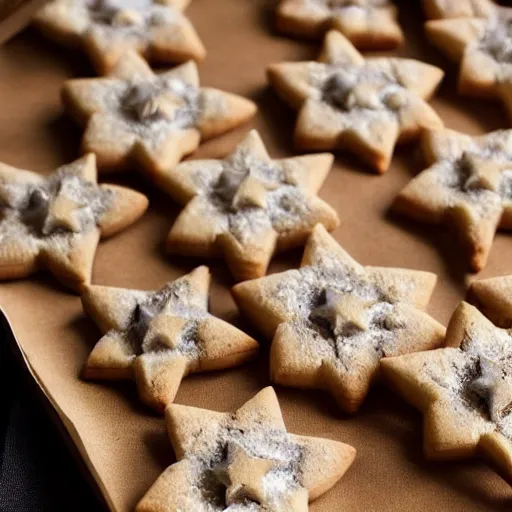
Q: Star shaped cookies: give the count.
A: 14